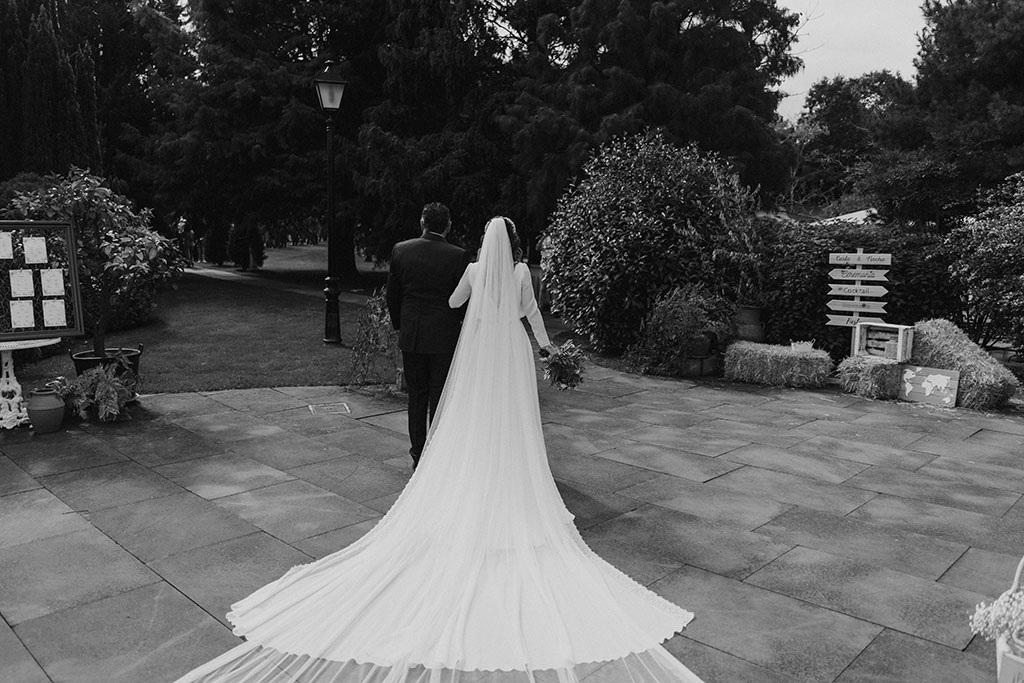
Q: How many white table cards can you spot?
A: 6